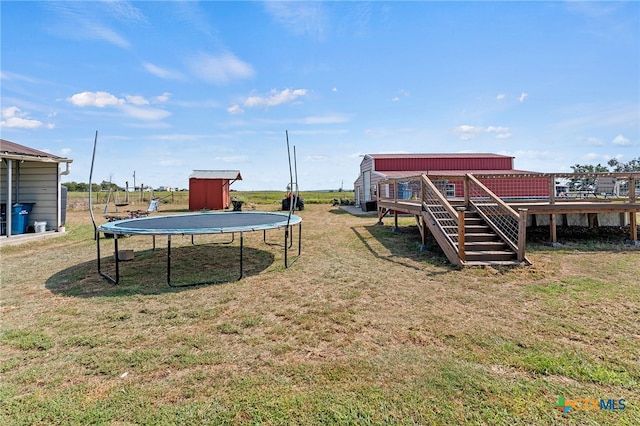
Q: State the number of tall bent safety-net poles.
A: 3